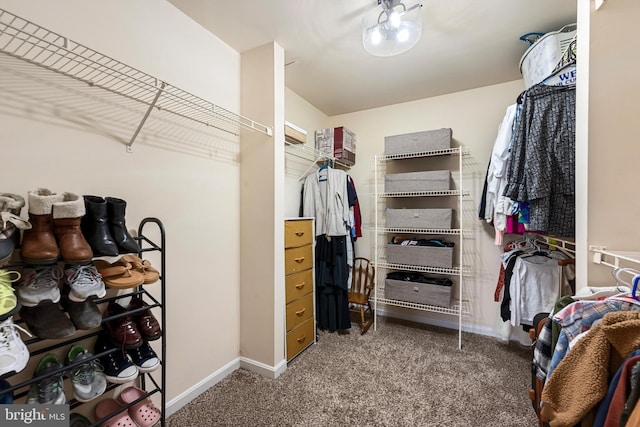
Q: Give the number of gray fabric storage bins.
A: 5